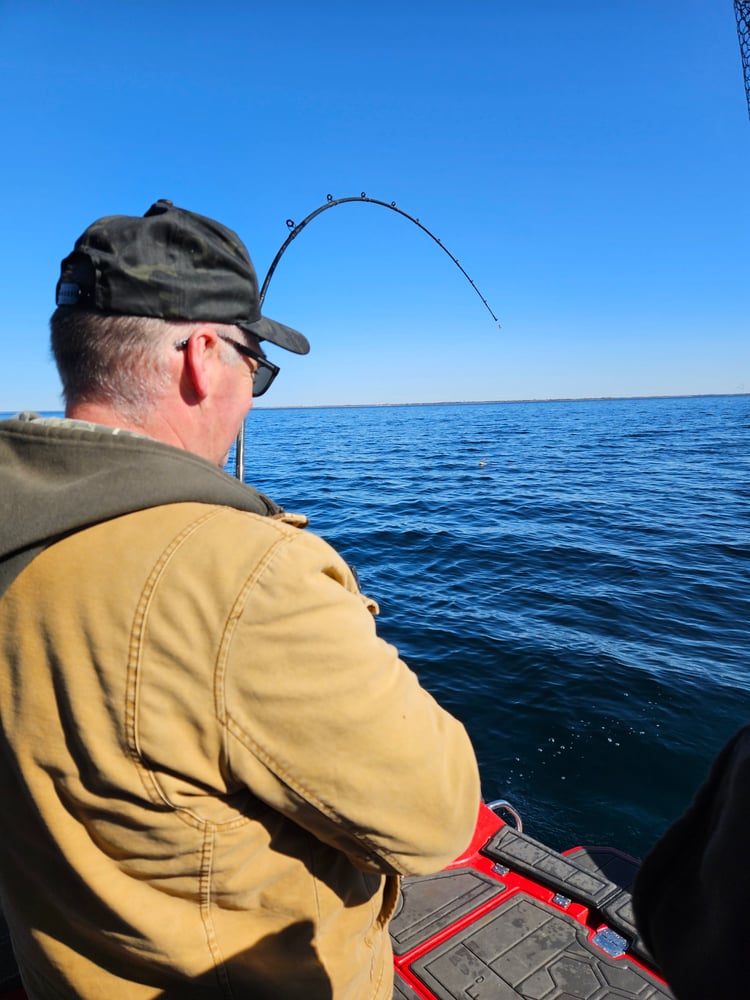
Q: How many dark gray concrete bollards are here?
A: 0